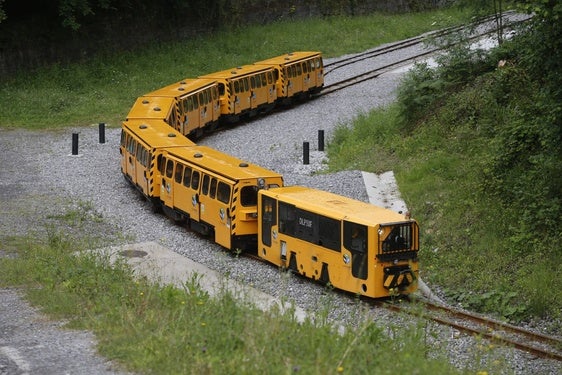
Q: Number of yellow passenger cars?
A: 6